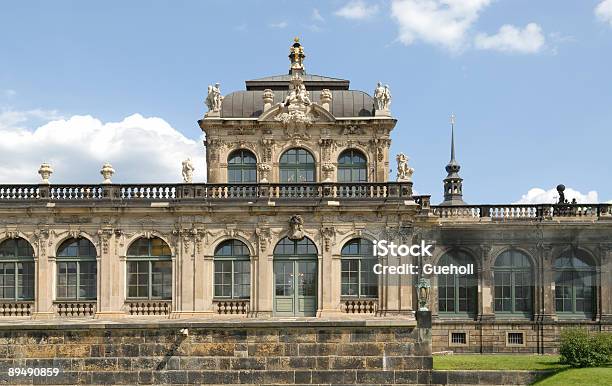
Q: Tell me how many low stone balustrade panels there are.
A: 5